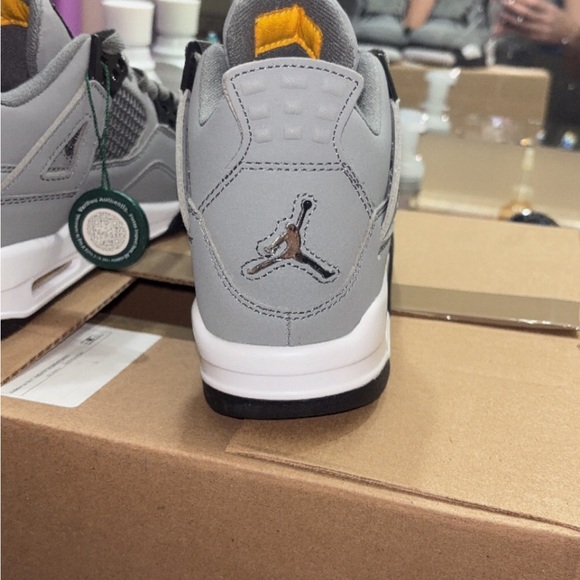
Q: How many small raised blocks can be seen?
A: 9